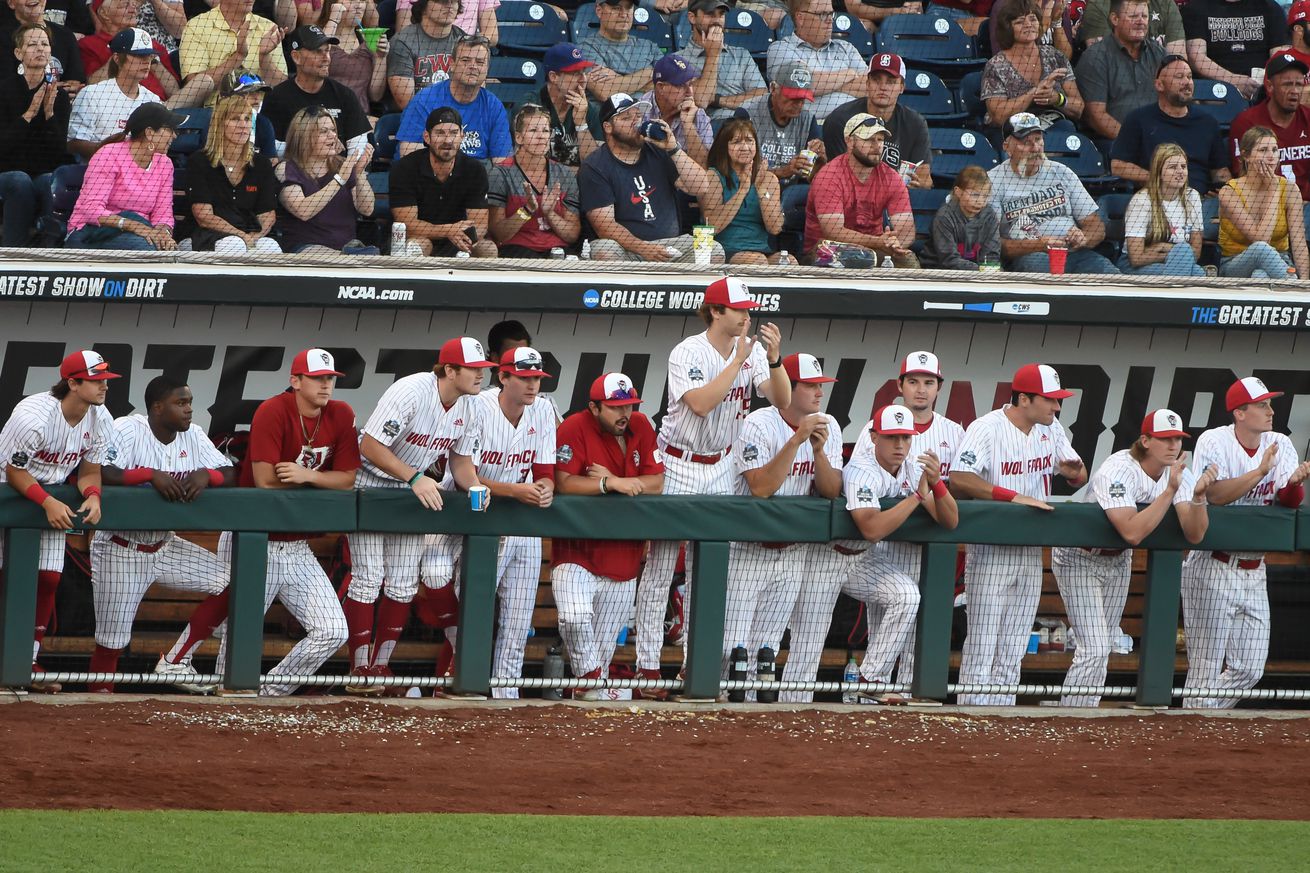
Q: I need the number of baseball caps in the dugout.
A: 12